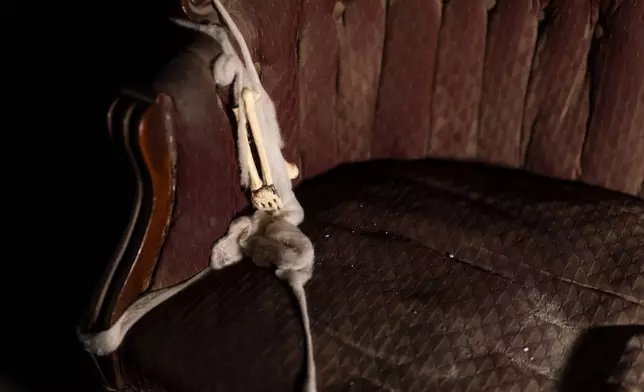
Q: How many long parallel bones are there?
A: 2